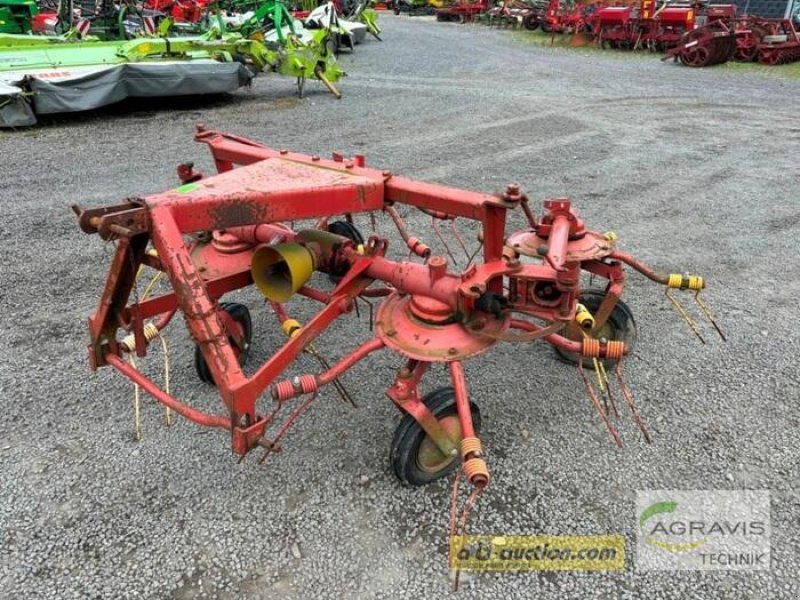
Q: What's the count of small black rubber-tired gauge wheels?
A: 4